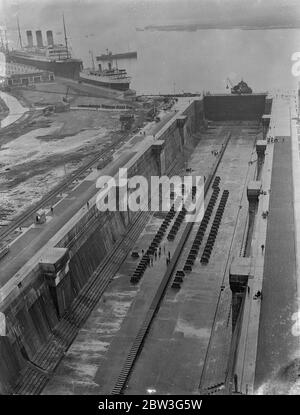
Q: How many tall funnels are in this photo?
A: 3